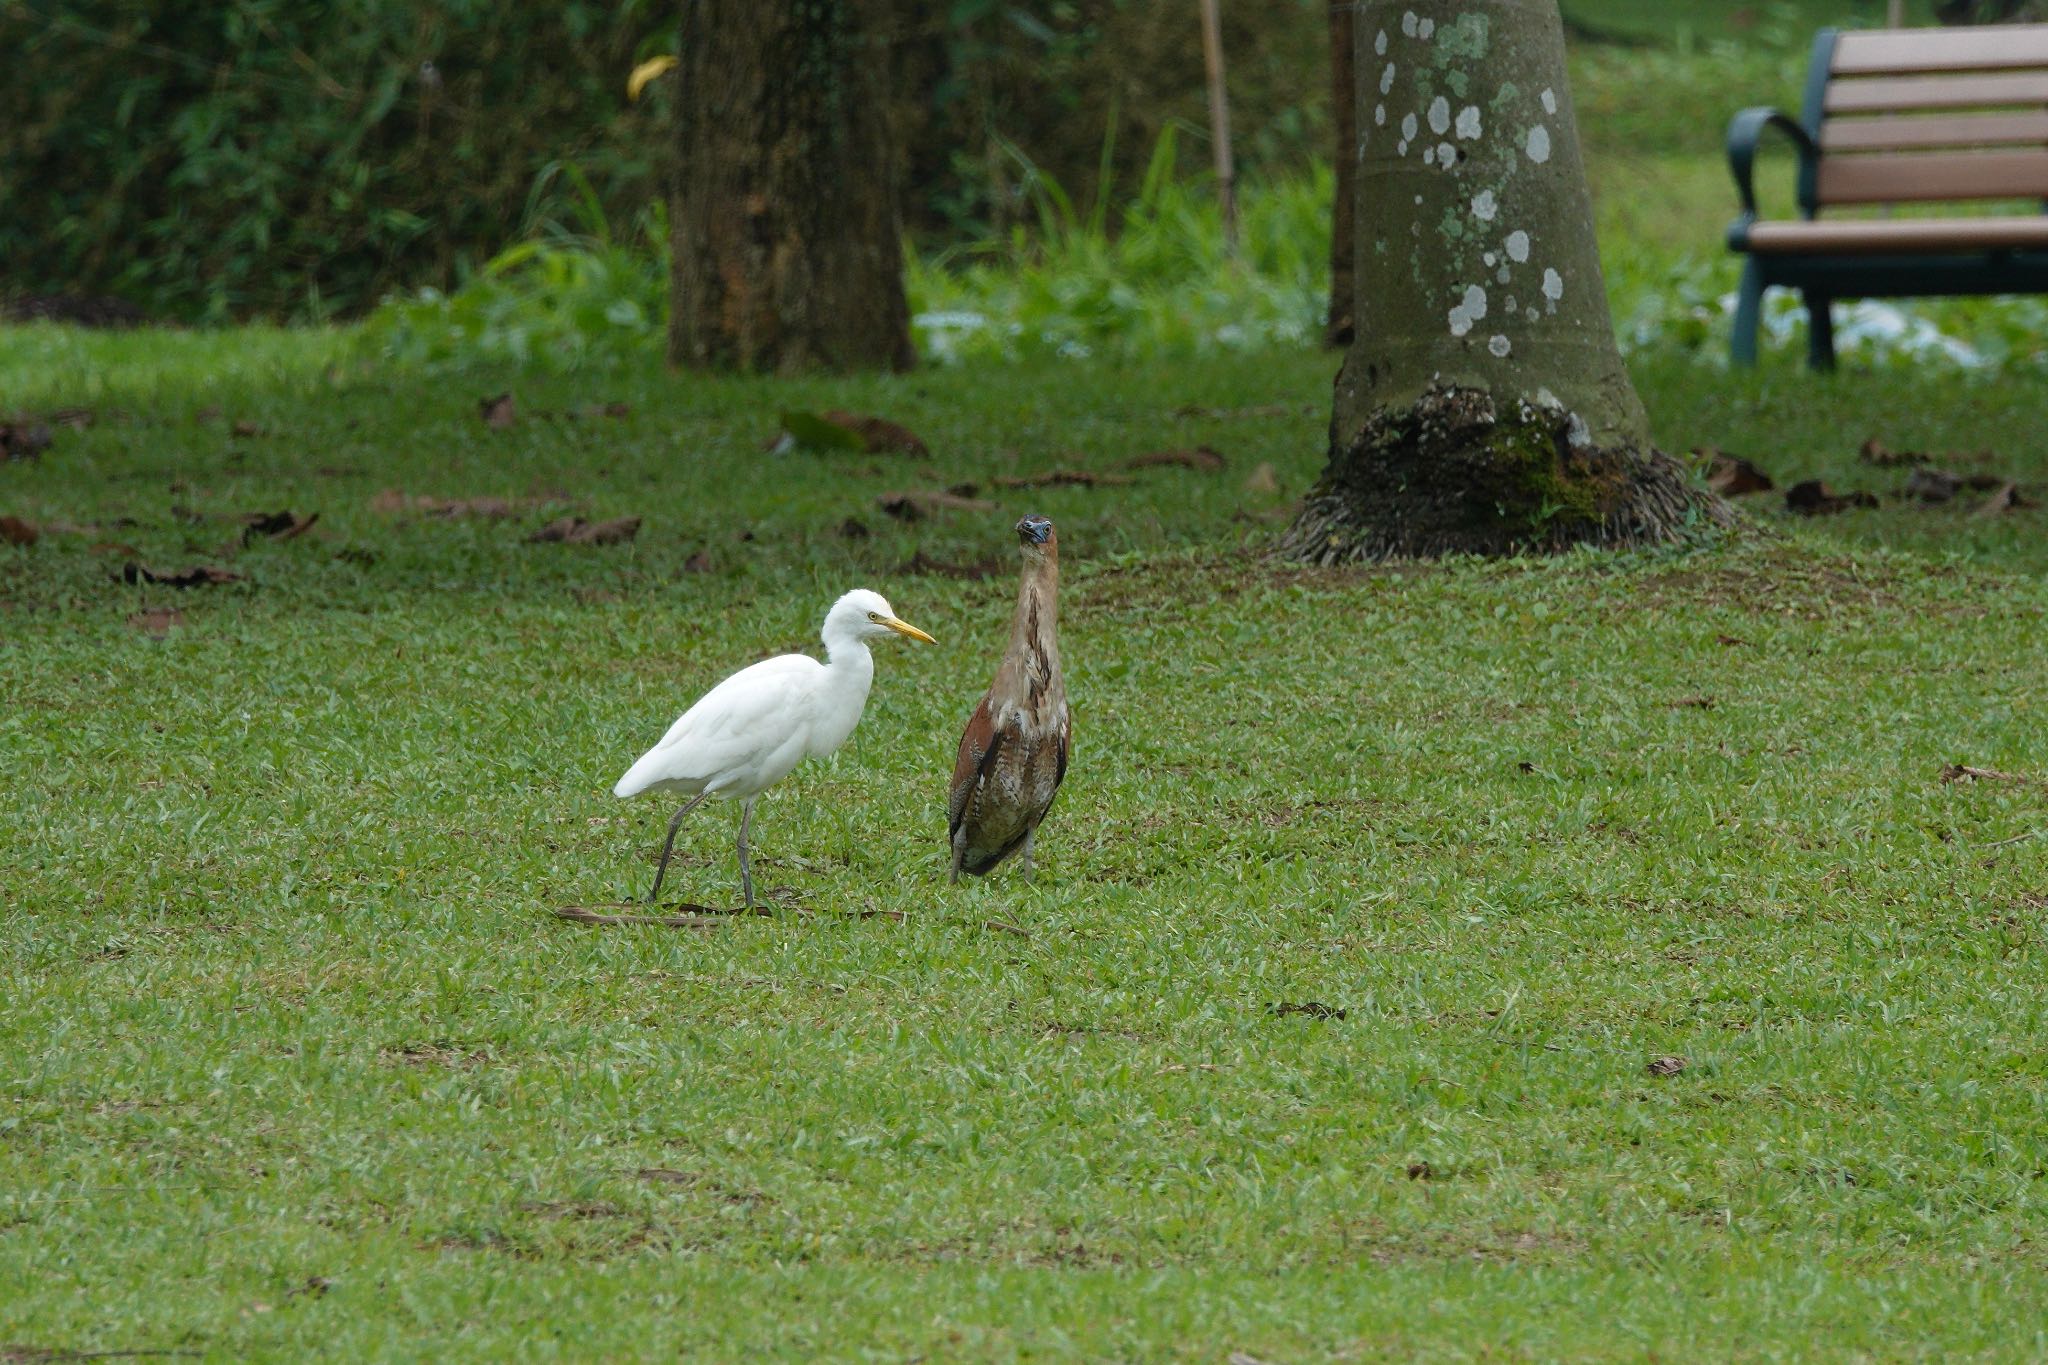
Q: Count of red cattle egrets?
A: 0